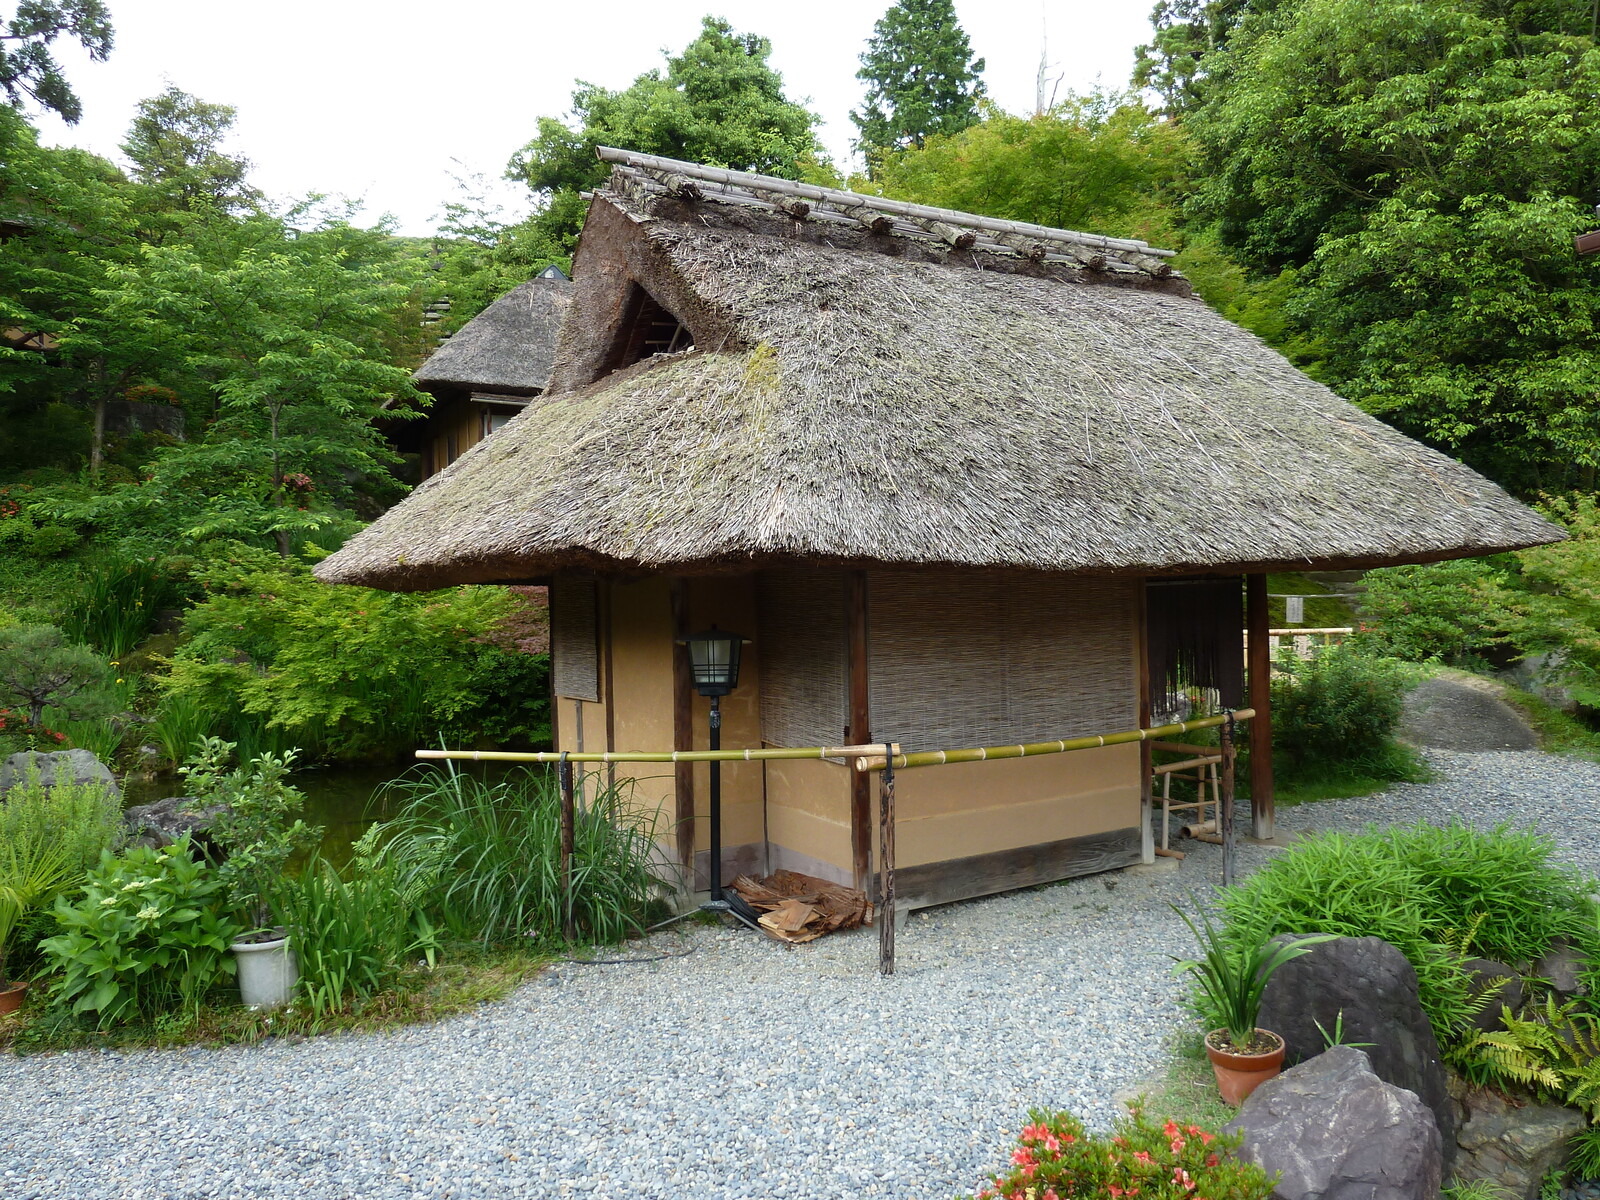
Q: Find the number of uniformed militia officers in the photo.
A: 0